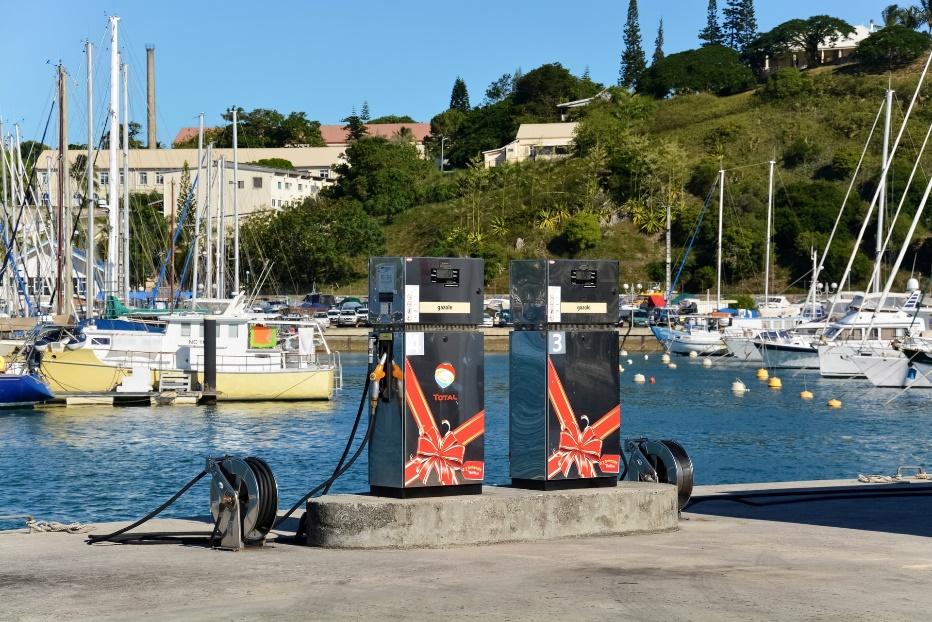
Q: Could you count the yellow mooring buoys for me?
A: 4